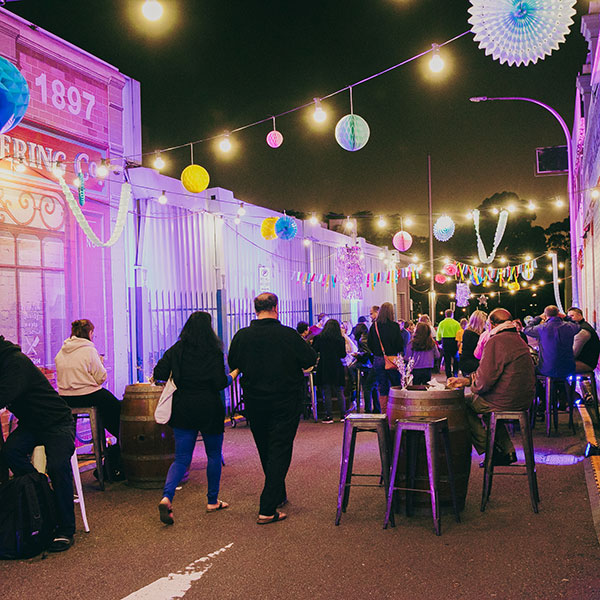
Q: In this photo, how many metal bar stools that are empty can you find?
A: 2